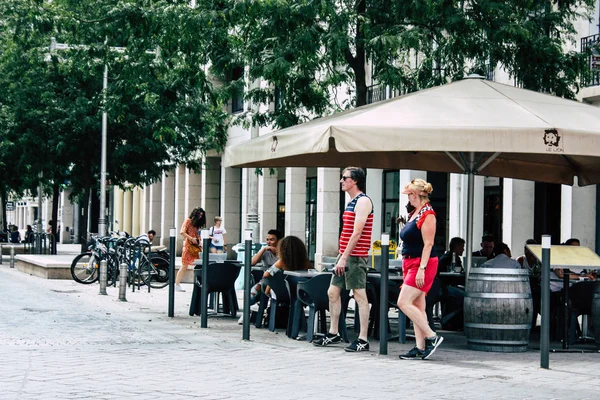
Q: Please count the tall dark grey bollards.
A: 5